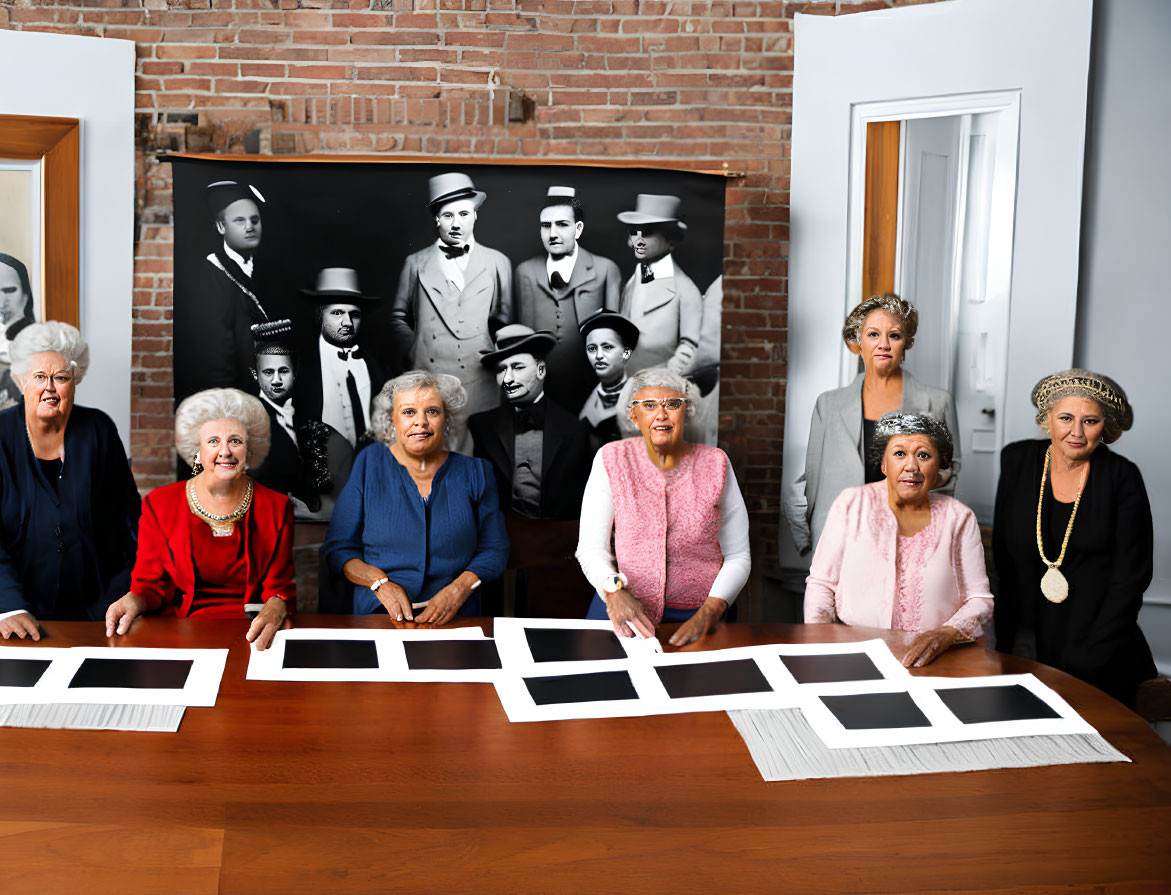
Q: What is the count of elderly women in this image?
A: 7